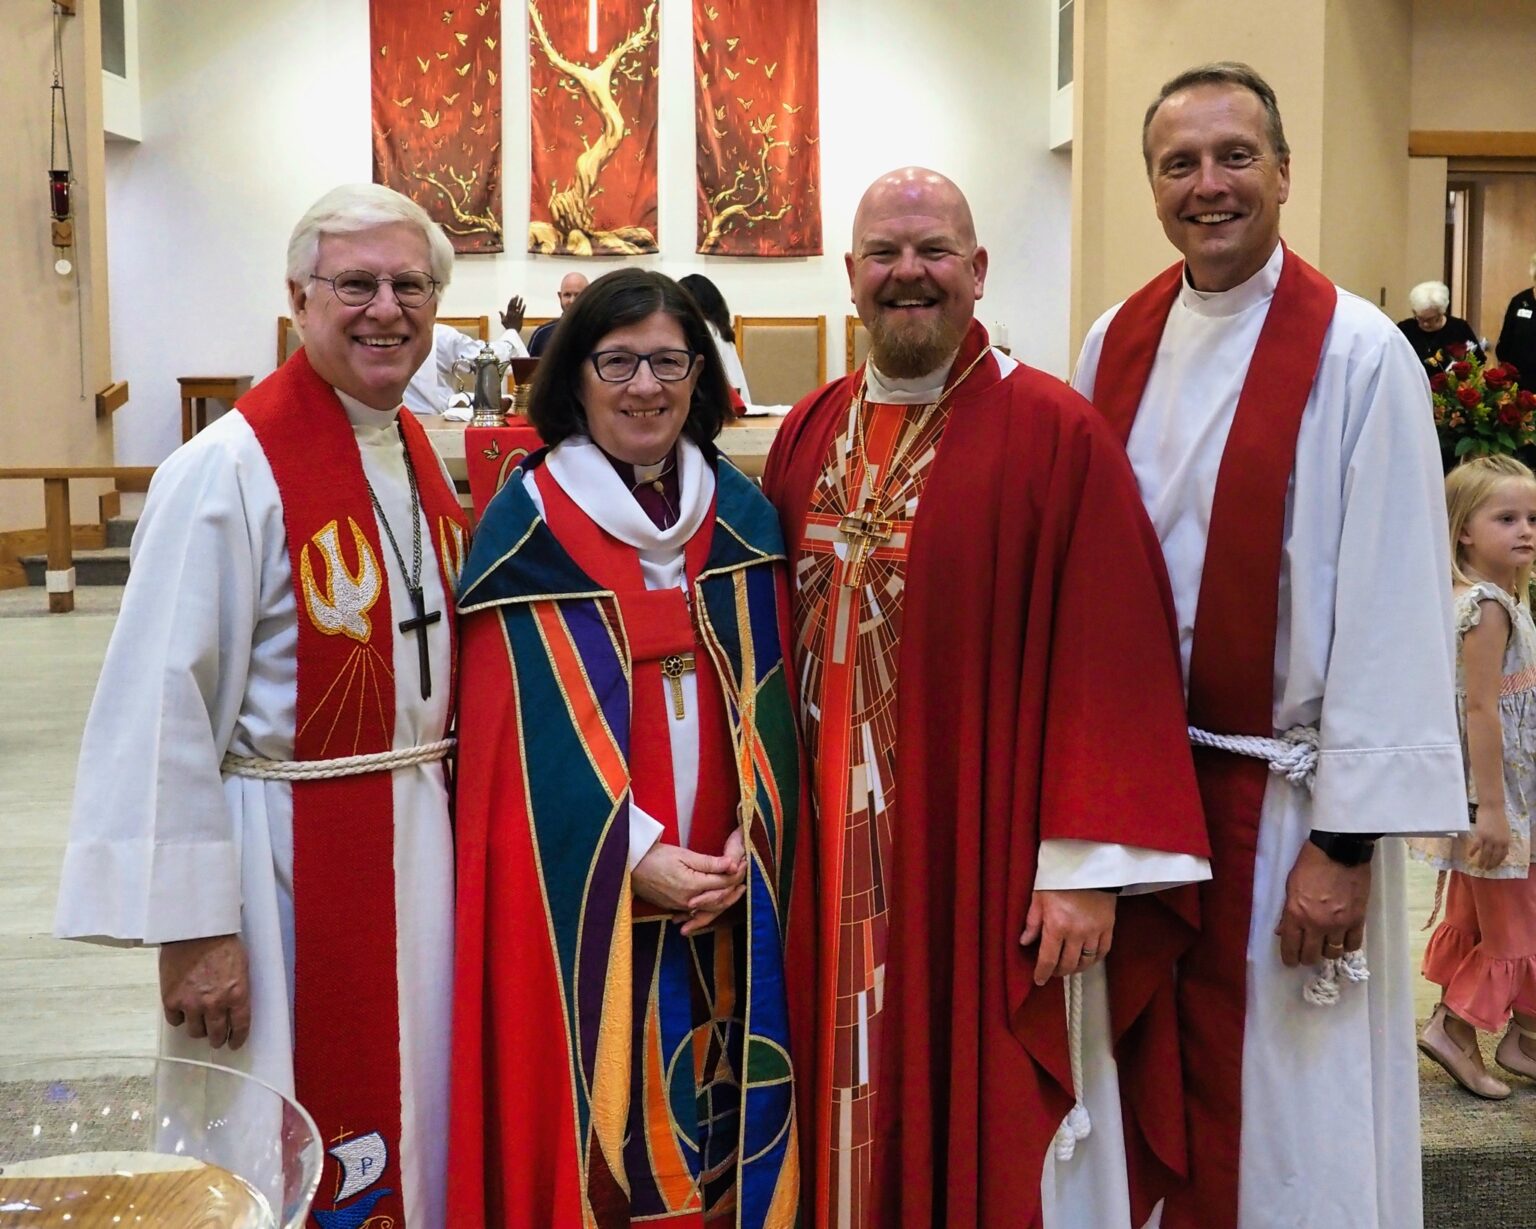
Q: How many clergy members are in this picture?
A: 4